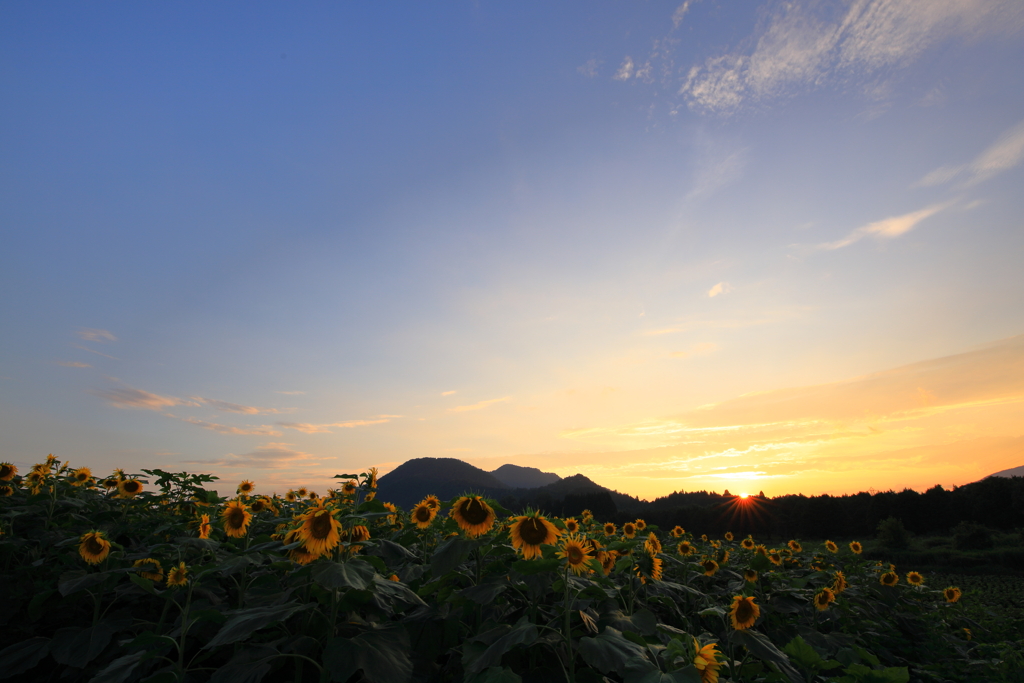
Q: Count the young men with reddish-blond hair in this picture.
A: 0